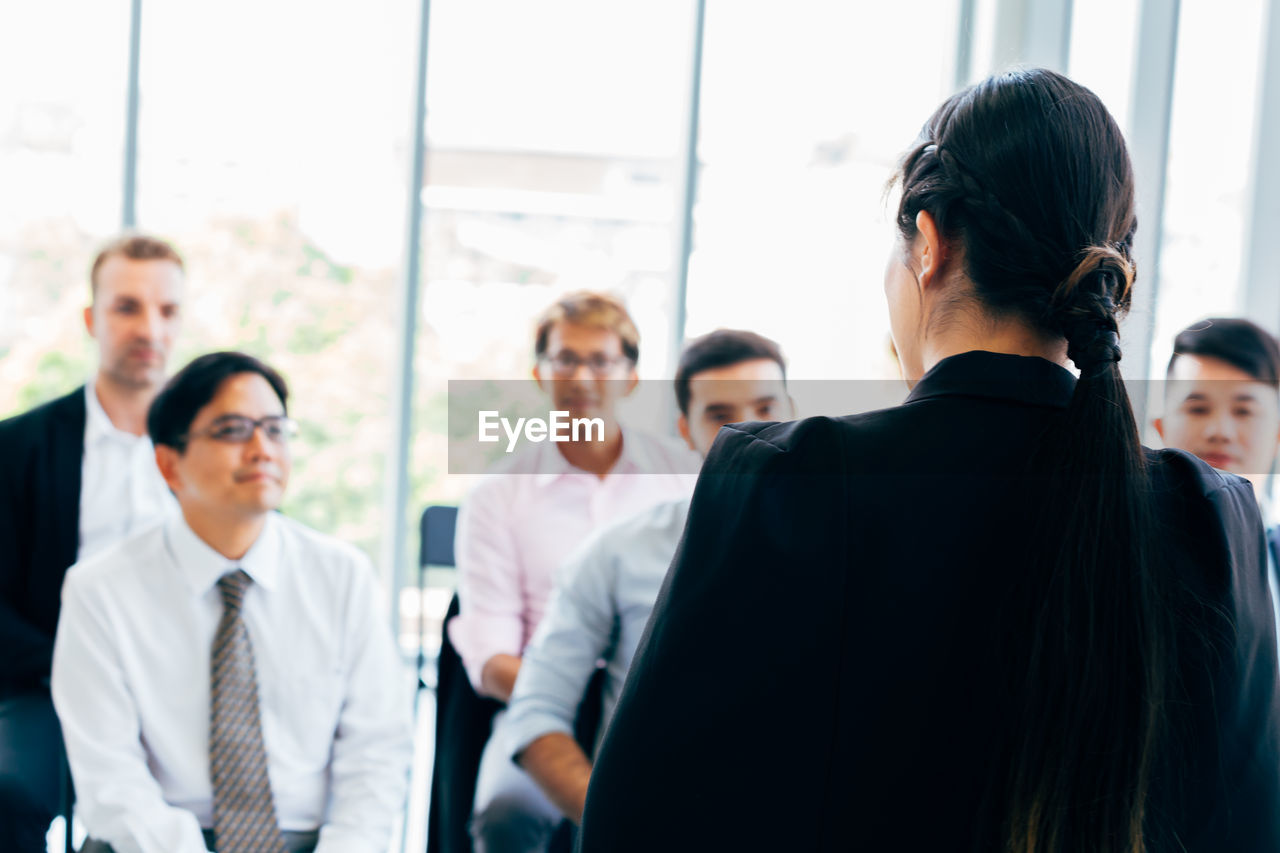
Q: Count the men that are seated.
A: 5